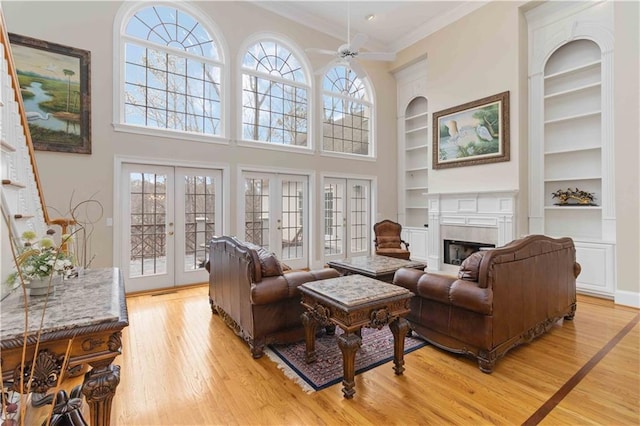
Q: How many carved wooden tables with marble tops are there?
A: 3